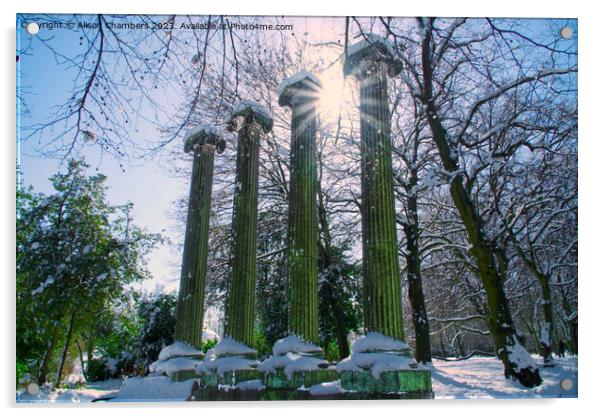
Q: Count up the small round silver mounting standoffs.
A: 4